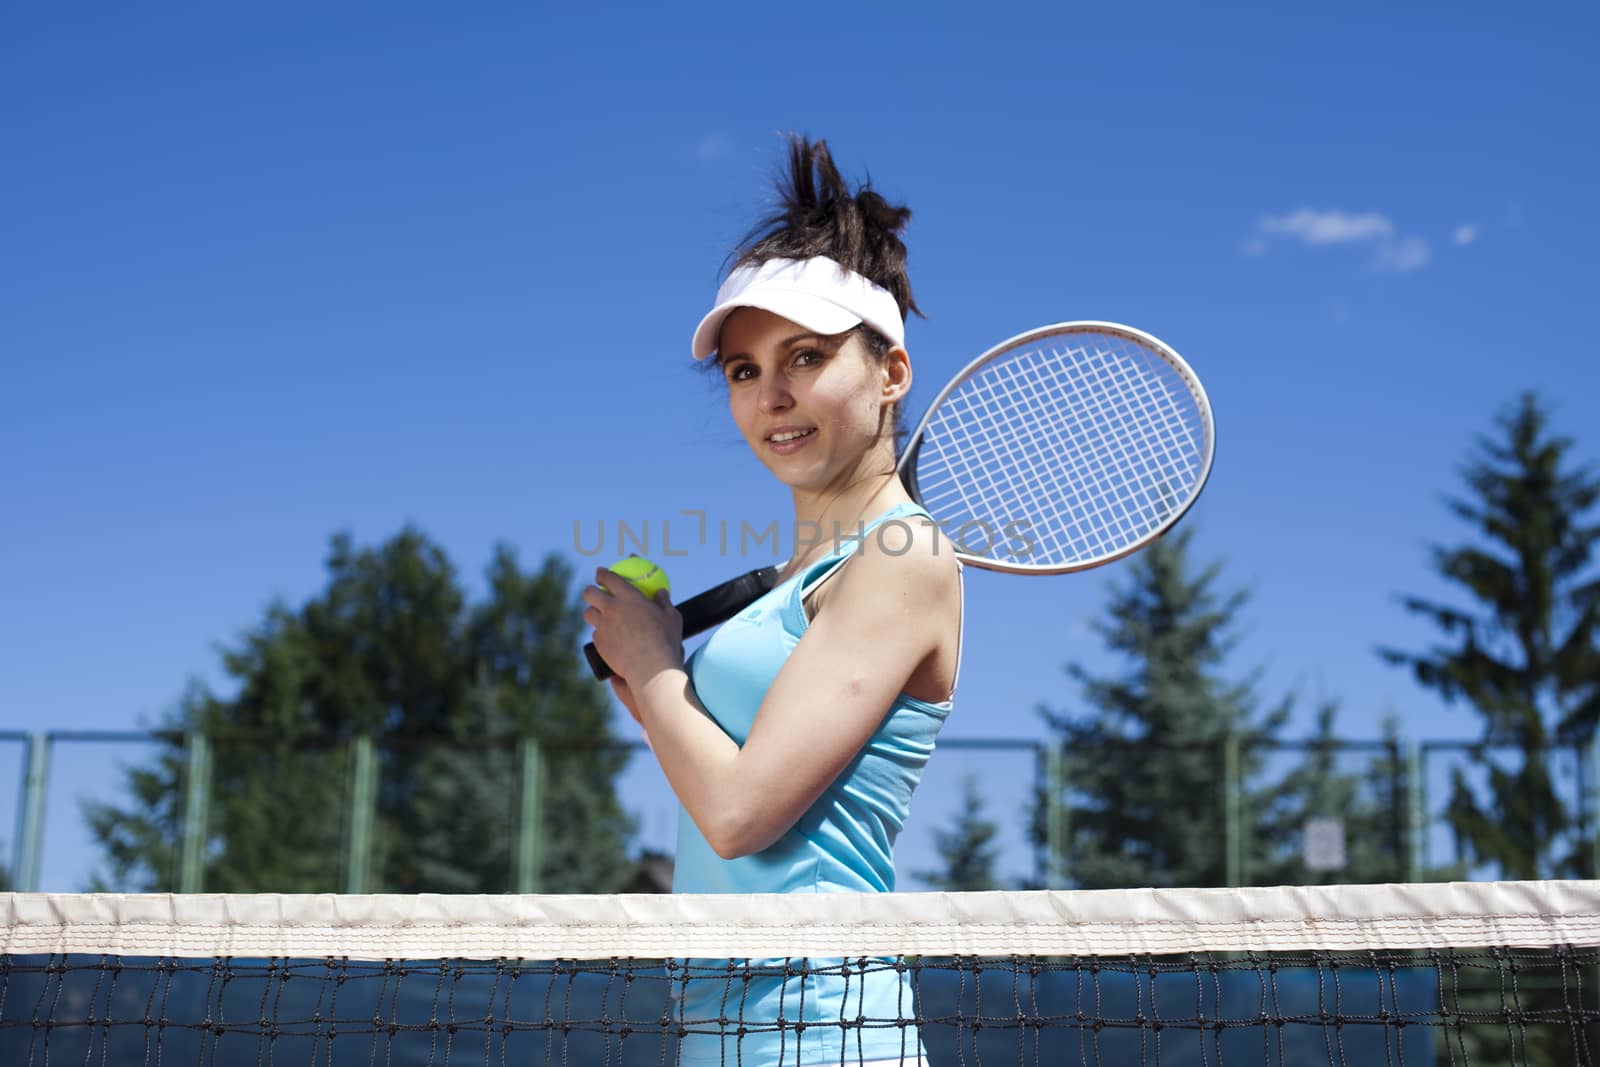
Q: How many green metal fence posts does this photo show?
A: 8